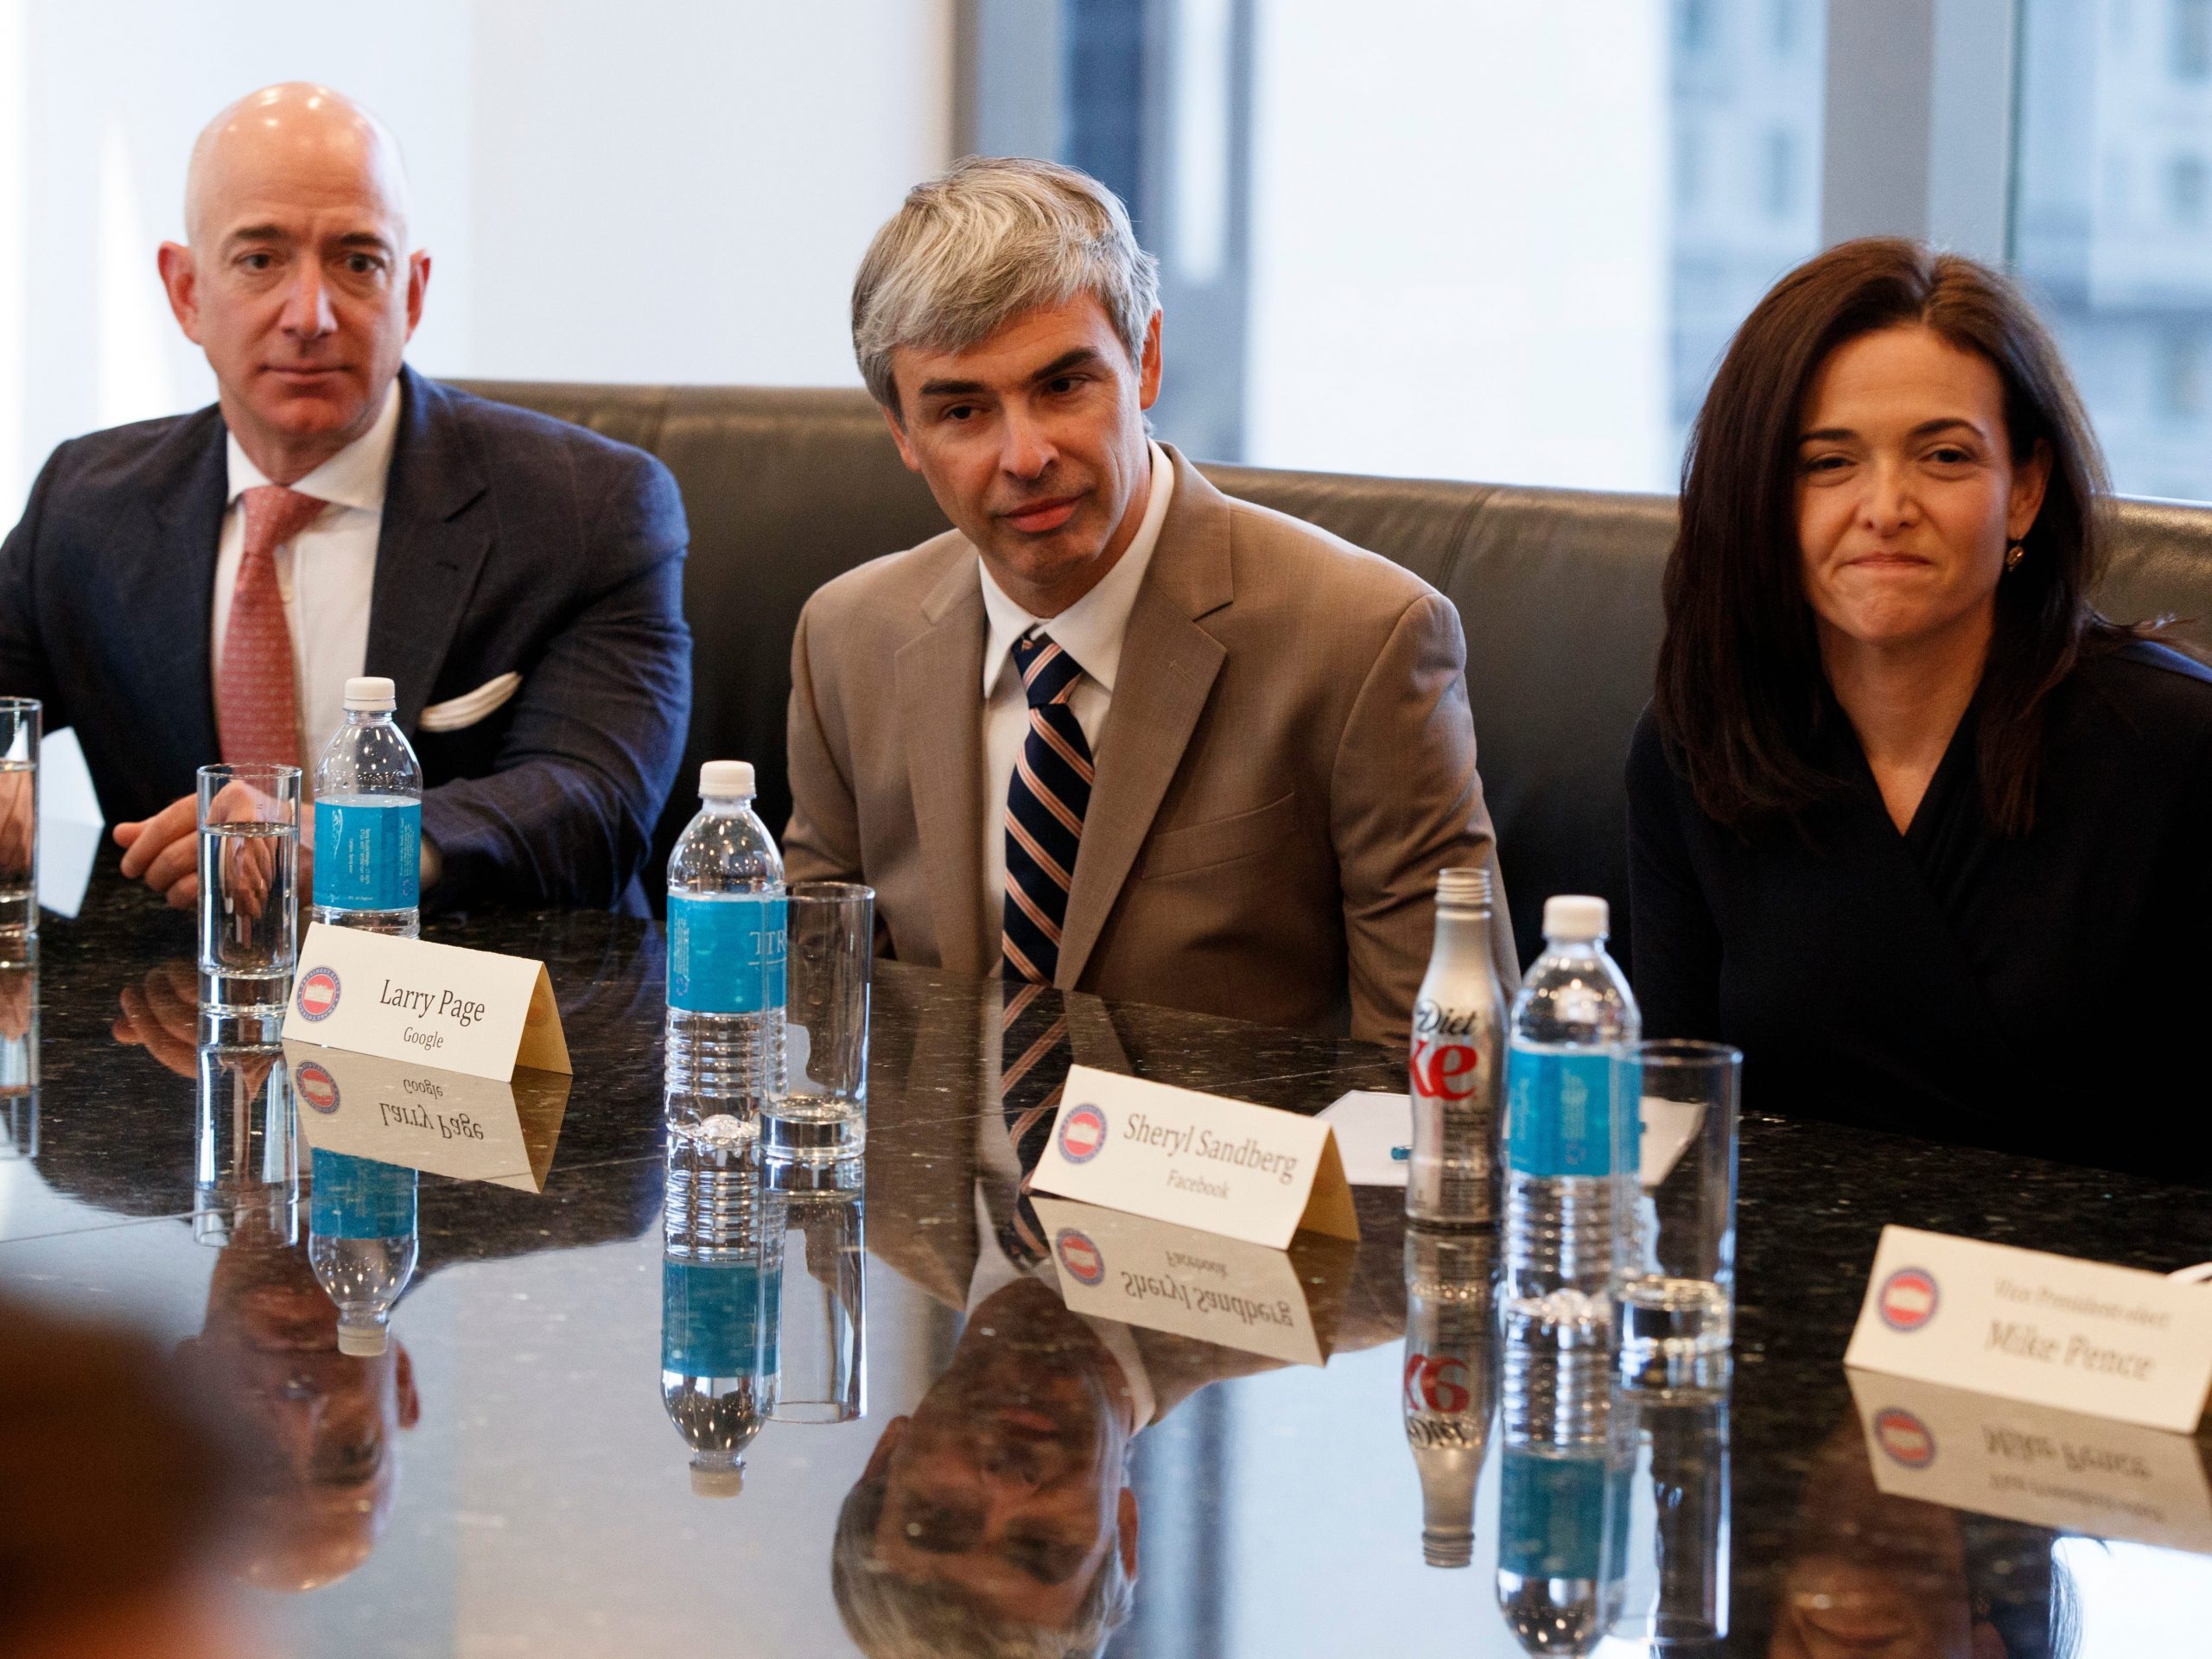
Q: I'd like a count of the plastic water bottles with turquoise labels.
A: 3